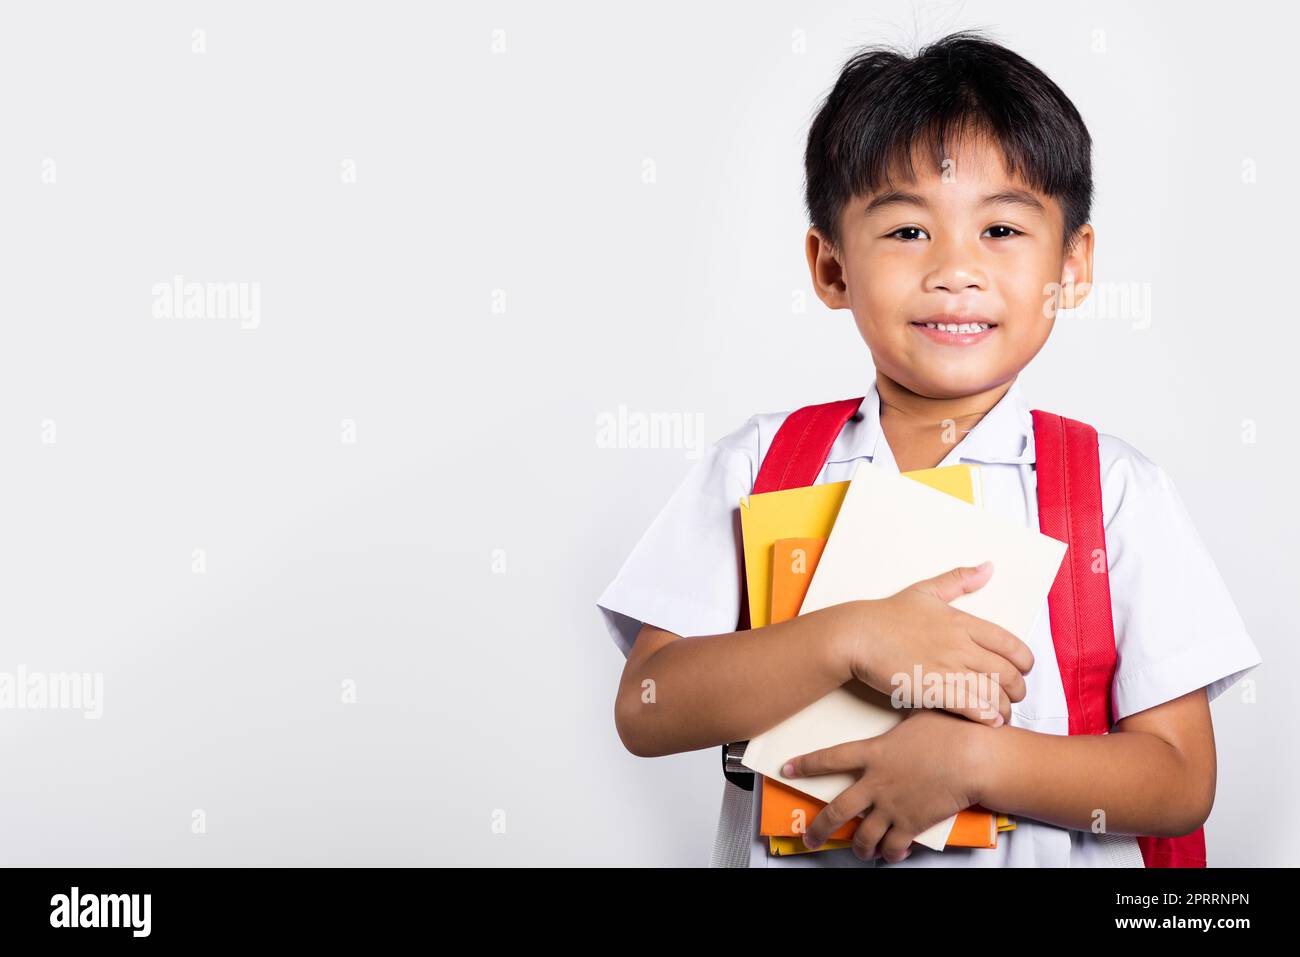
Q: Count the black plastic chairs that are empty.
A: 0